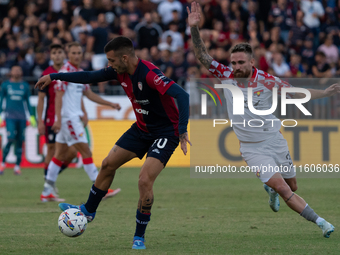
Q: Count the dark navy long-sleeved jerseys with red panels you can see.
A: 1